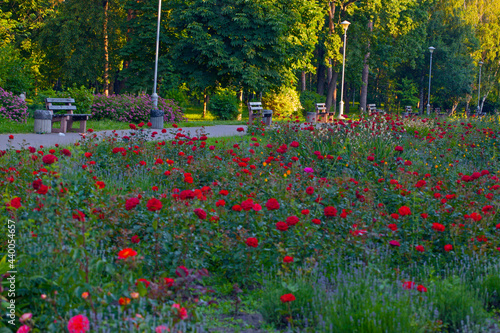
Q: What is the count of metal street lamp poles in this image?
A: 4